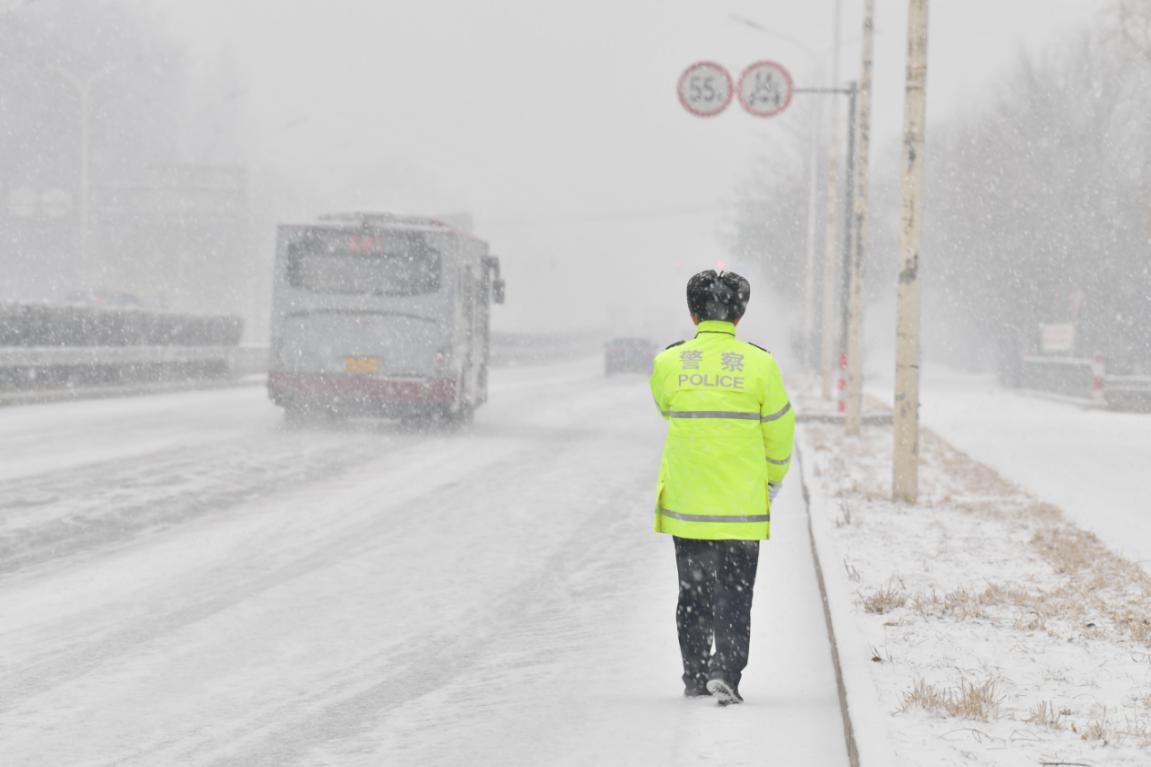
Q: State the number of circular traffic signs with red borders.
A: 2